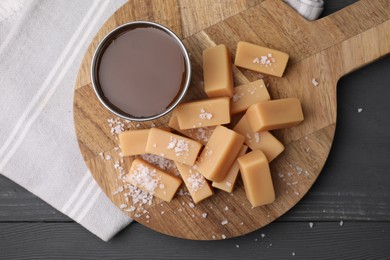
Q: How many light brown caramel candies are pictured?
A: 14